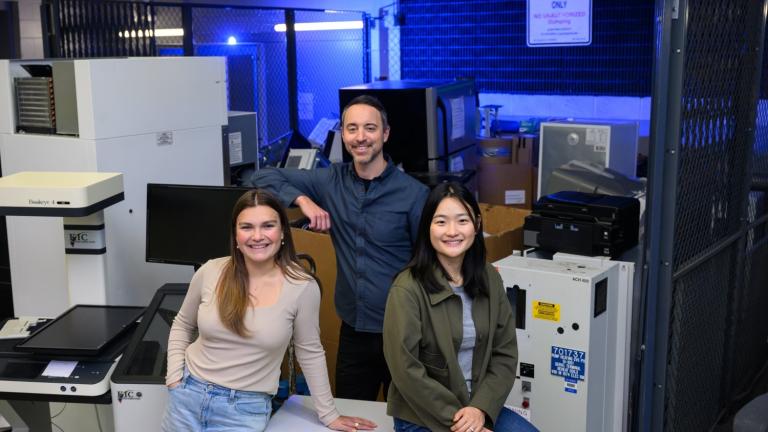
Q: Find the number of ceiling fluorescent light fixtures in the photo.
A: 2